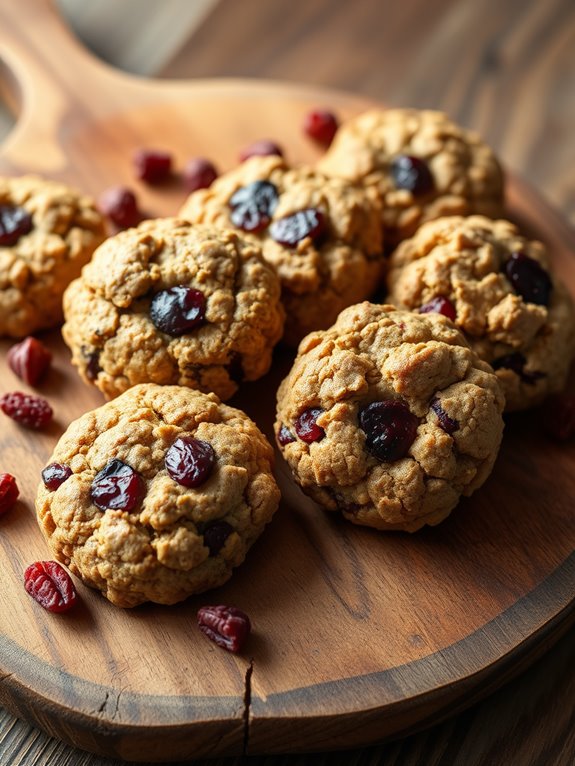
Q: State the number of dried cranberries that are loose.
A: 11